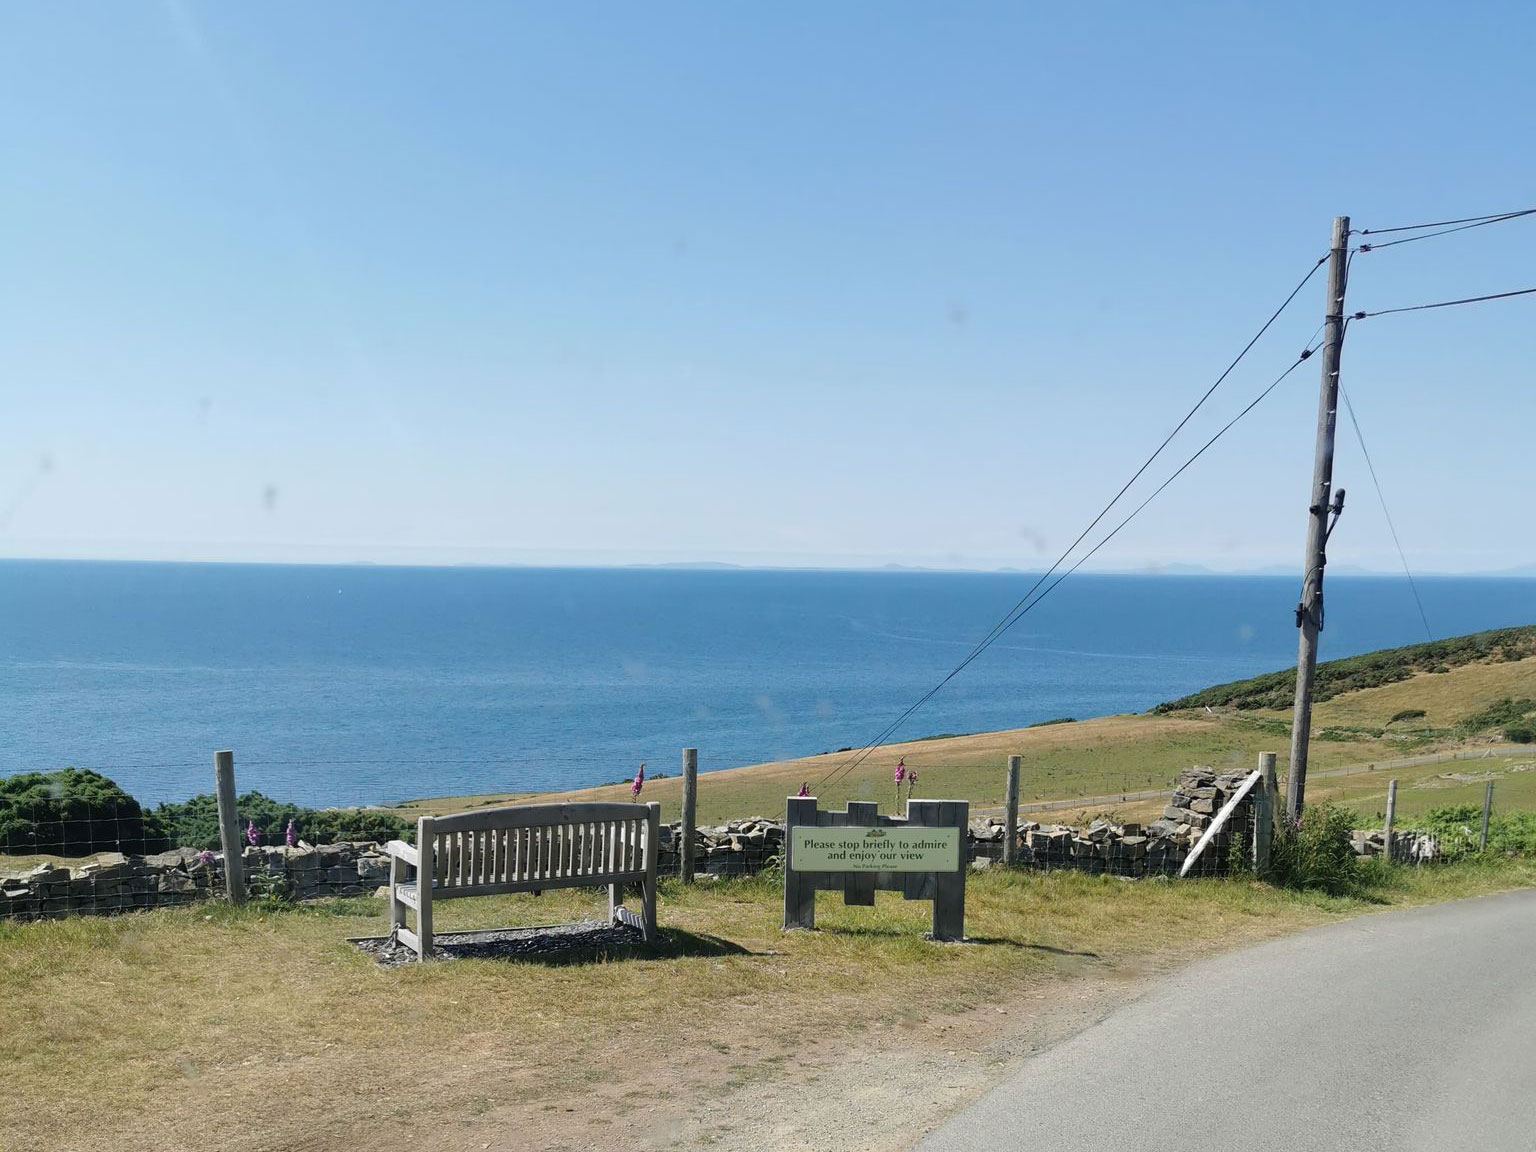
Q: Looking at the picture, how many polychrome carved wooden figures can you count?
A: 0